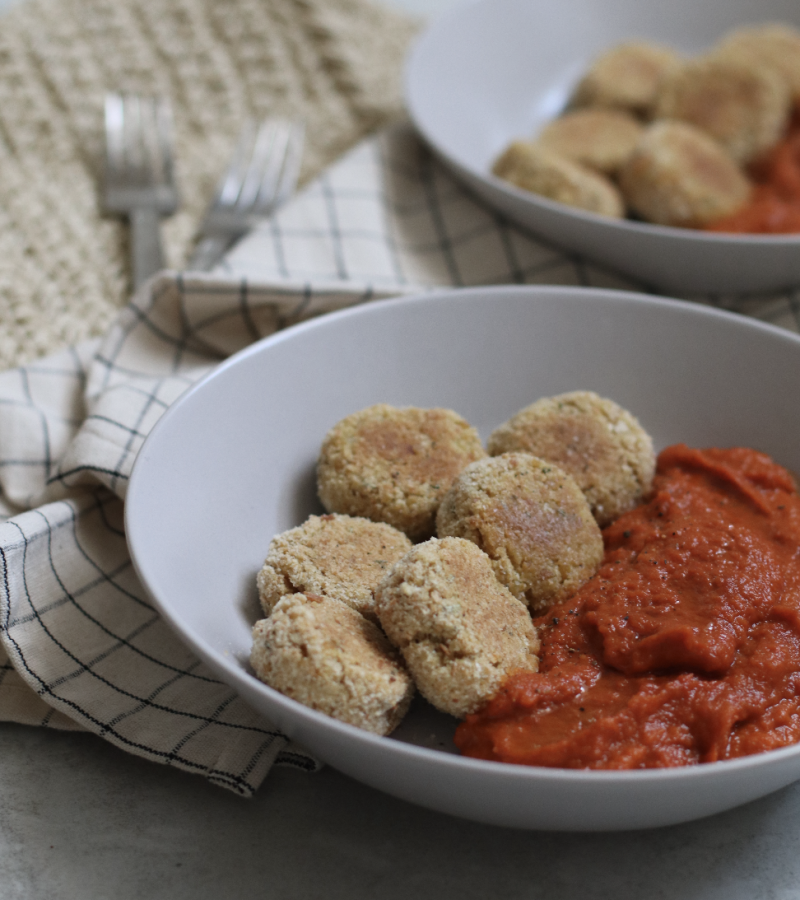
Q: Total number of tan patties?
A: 12